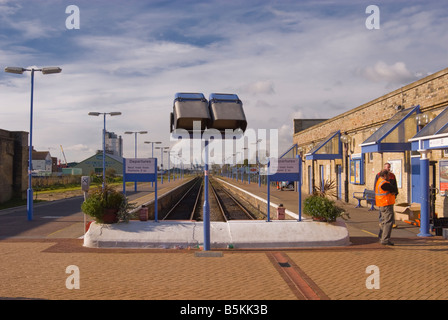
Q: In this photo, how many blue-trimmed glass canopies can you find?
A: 4